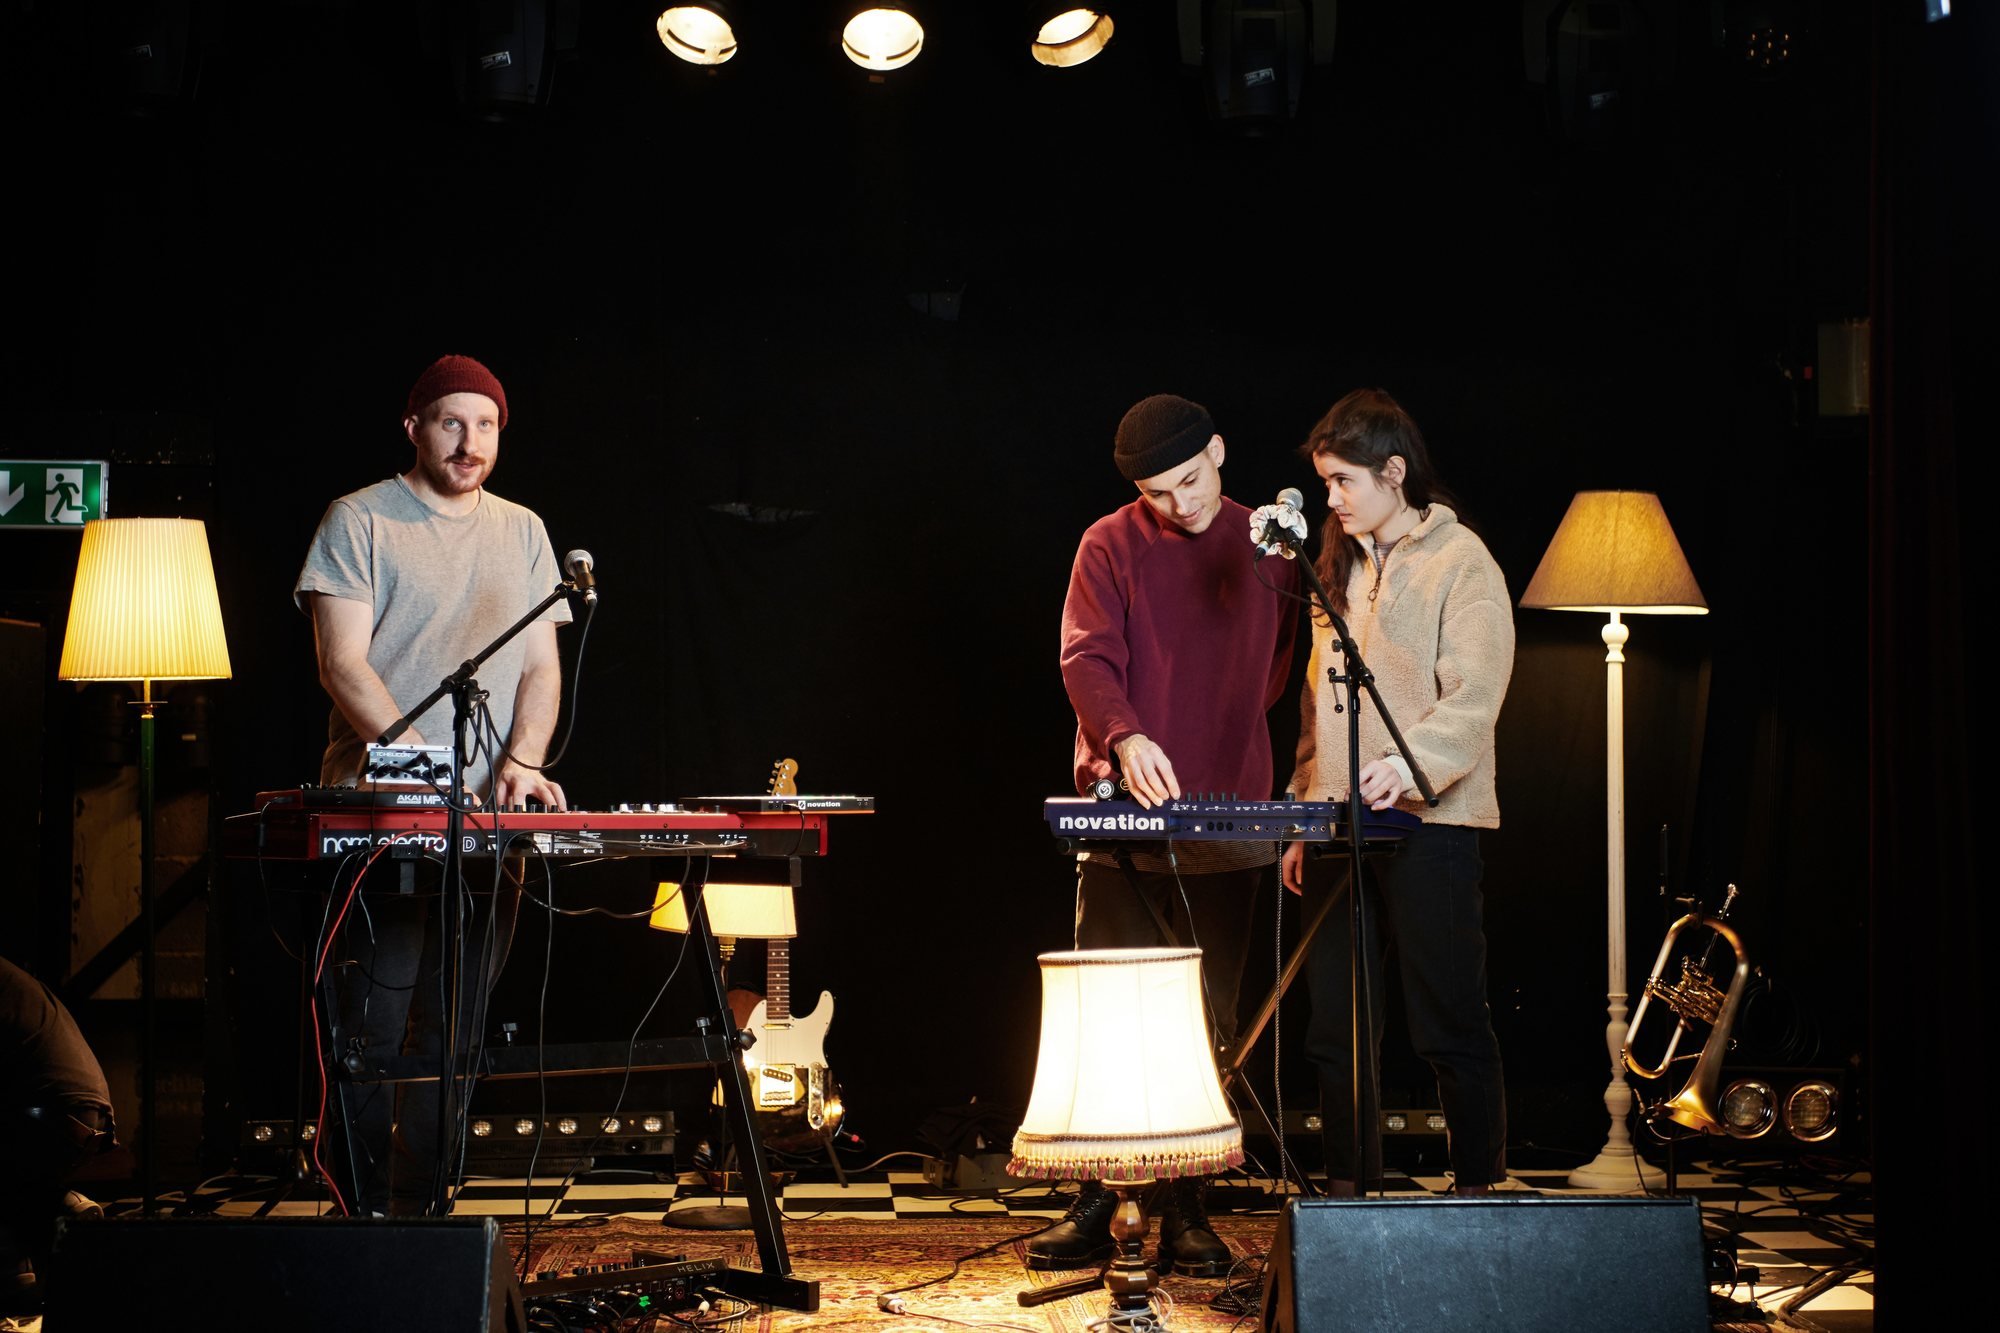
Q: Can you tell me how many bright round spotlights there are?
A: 3